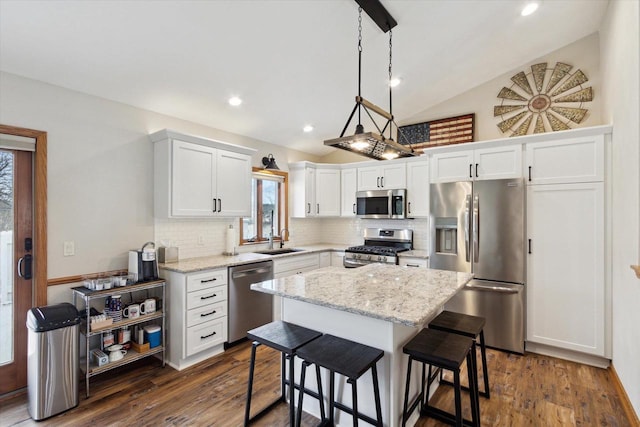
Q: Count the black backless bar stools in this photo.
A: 4